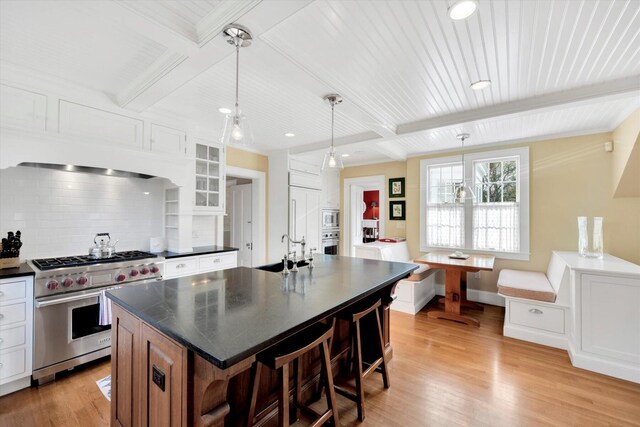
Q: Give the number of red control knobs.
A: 7